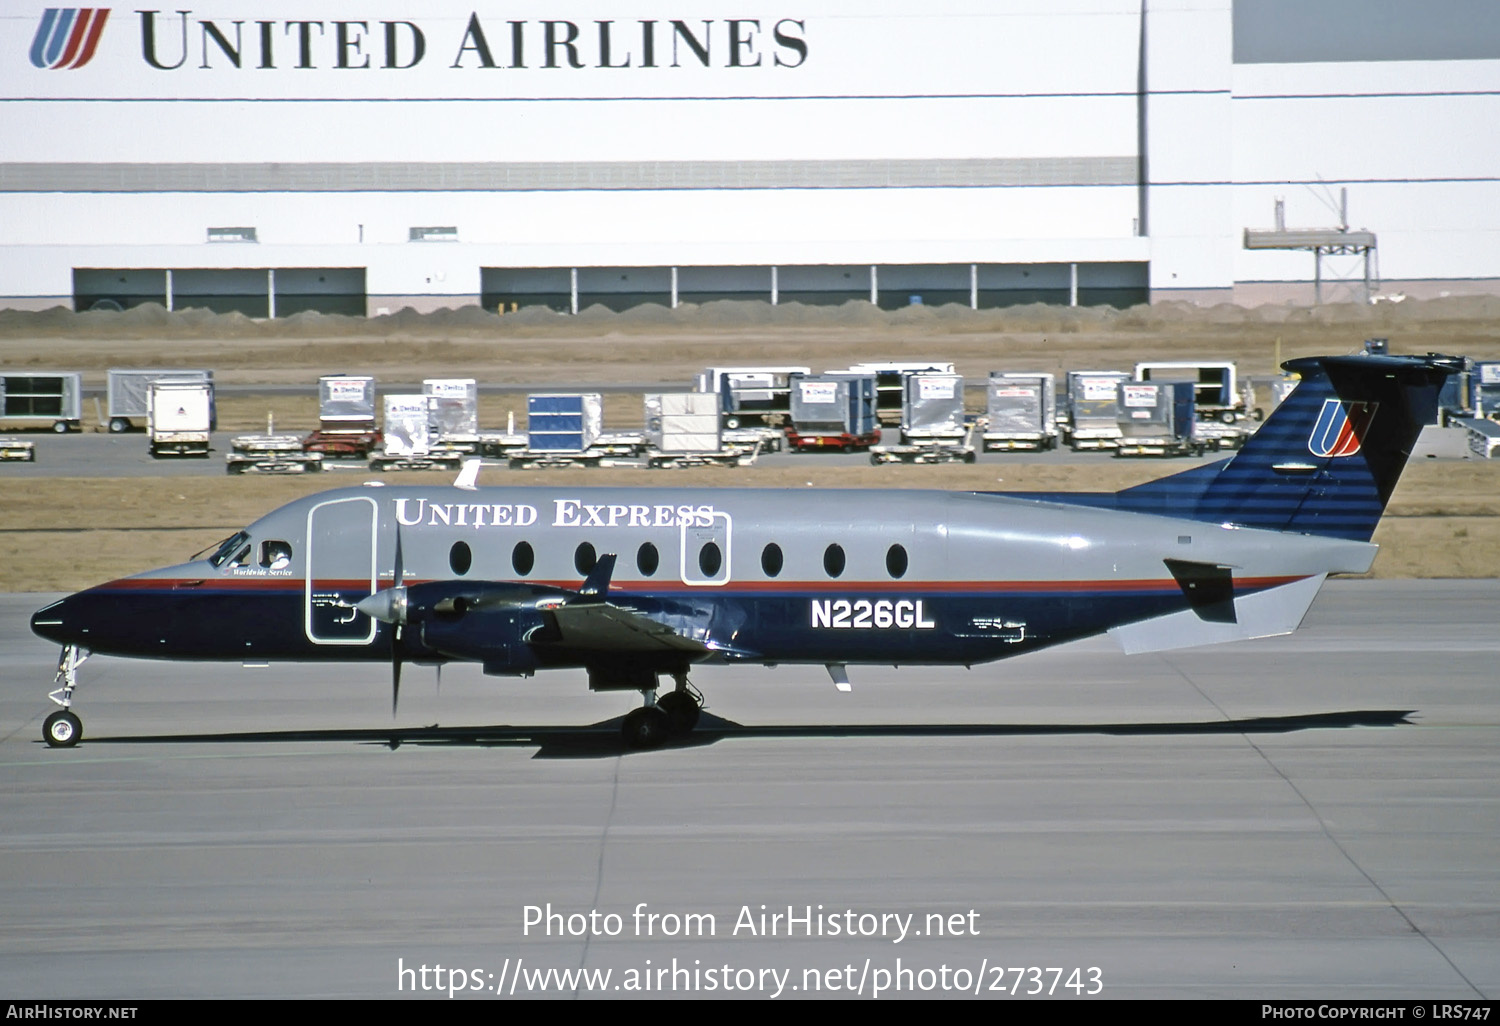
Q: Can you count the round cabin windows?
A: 8